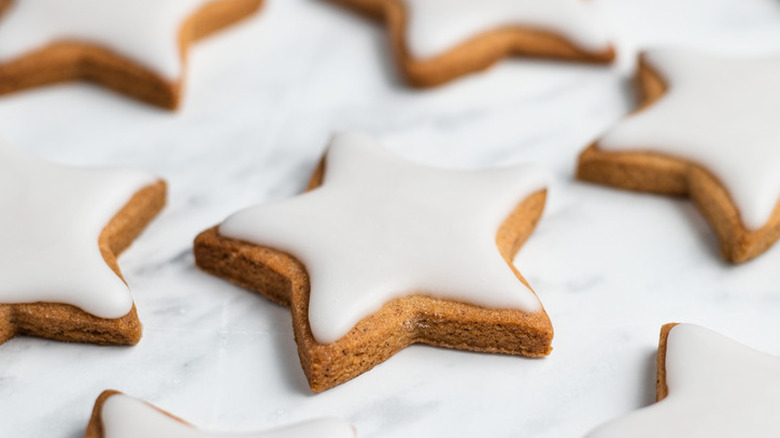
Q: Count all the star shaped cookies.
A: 7